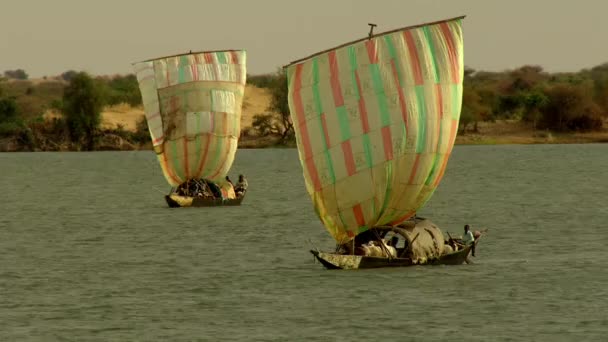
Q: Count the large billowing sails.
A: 2